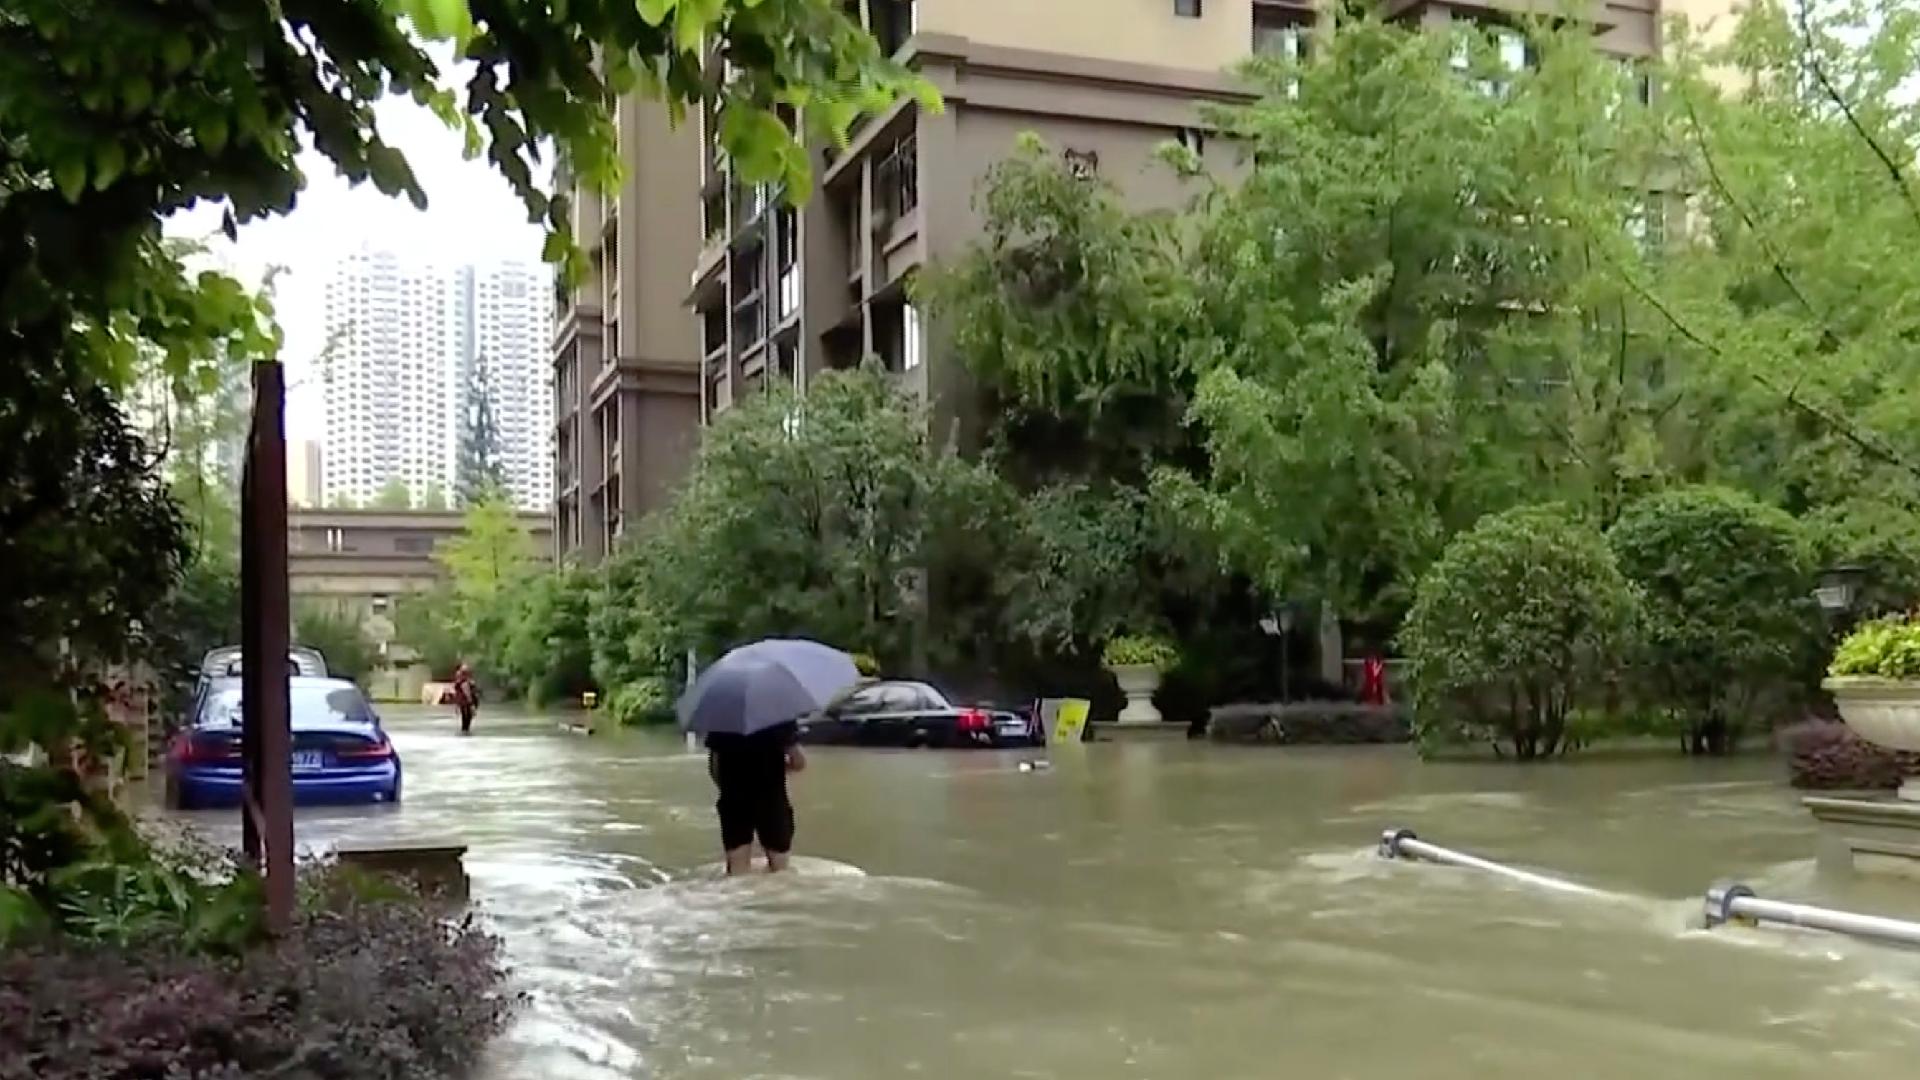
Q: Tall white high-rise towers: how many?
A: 2